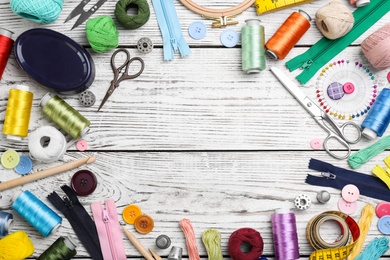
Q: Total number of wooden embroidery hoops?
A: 1